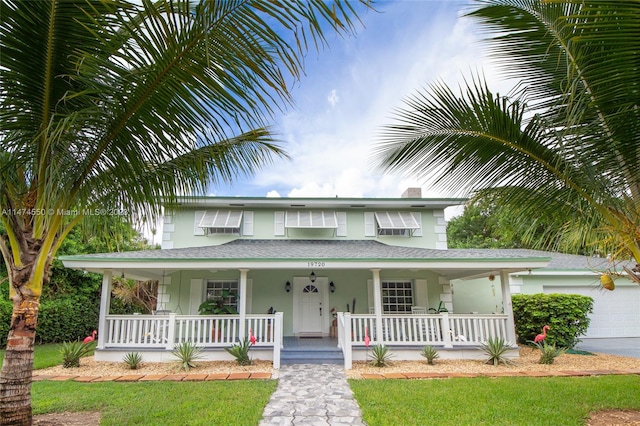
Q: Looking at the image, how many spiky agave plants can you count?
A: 8